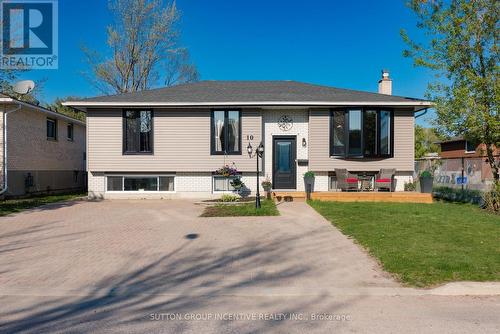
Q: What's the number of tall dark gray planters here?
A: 2